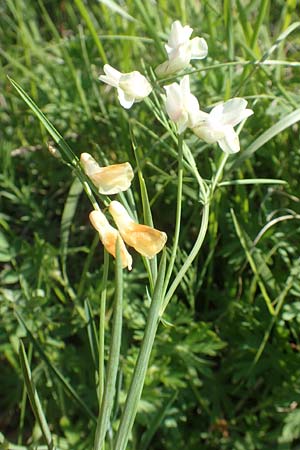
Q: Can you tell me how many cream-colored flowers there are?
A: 4